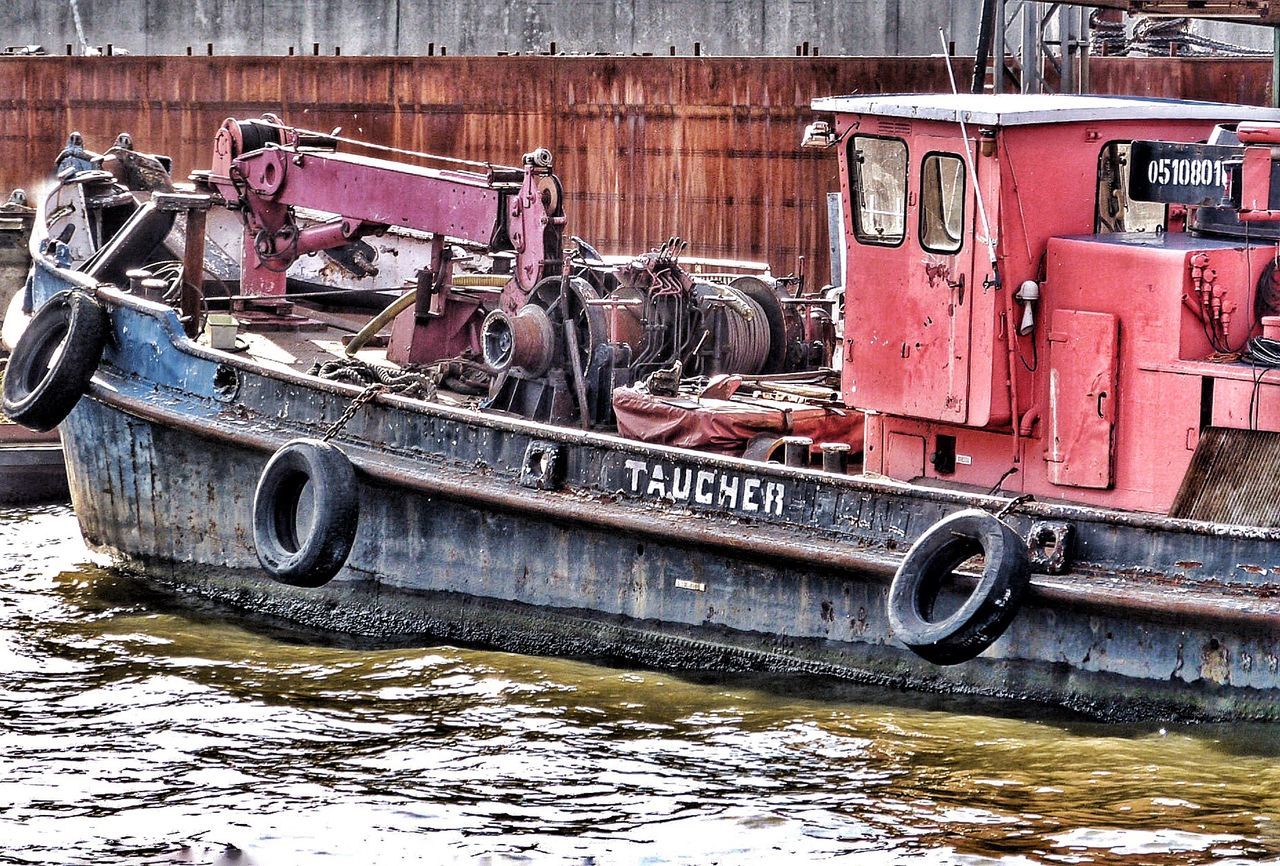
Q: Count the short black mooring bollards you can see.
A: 4